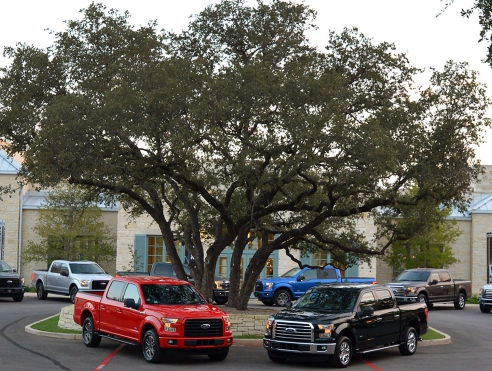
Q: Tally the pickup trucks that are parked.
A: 8